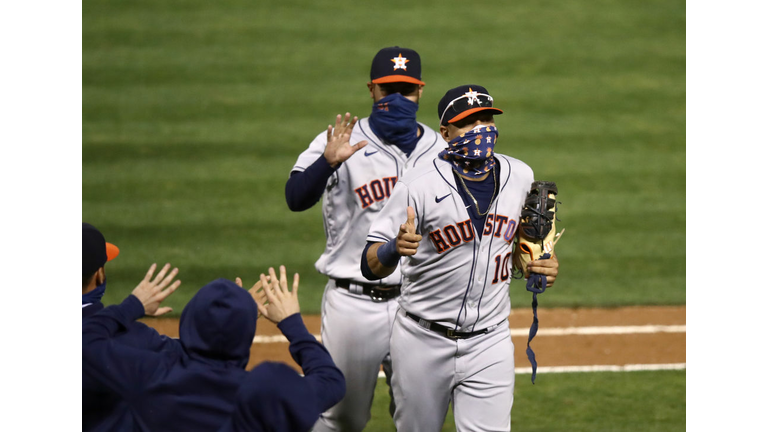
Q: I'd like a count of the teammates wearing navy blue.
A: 3